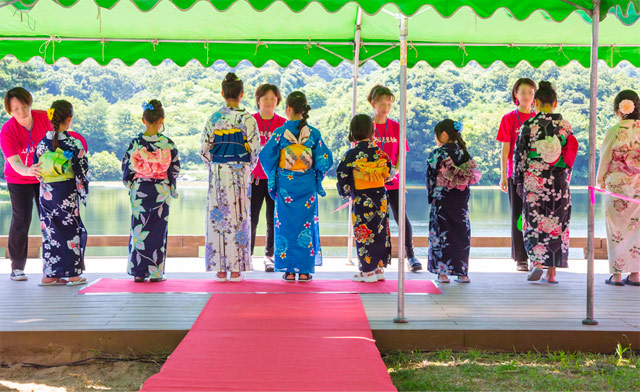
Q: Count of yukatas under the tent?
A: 8